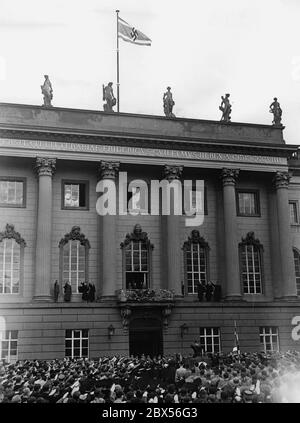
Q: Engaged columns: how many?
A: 5